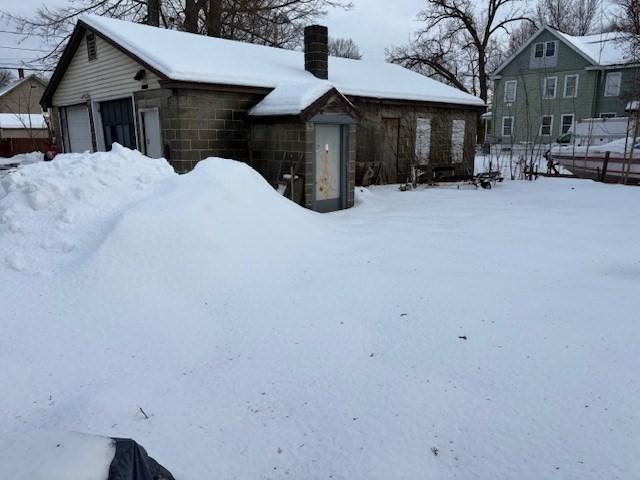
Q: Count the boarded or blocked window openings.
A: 2